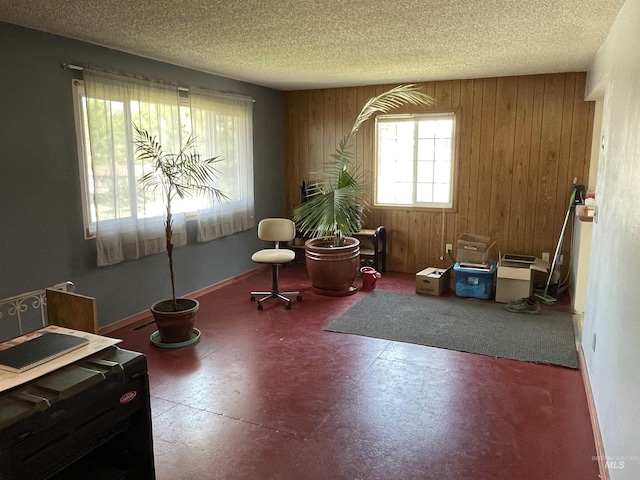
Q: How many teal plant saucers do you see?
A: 1